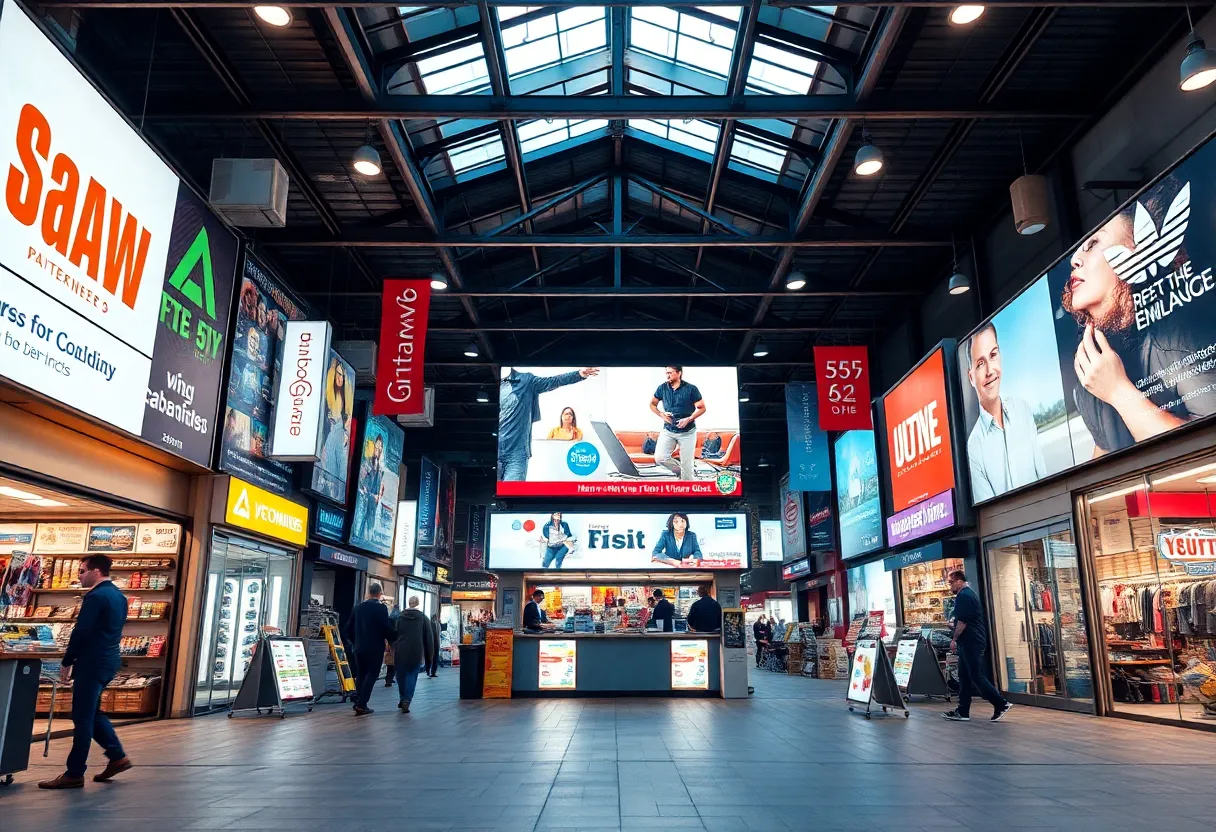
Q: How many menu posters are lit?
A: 2